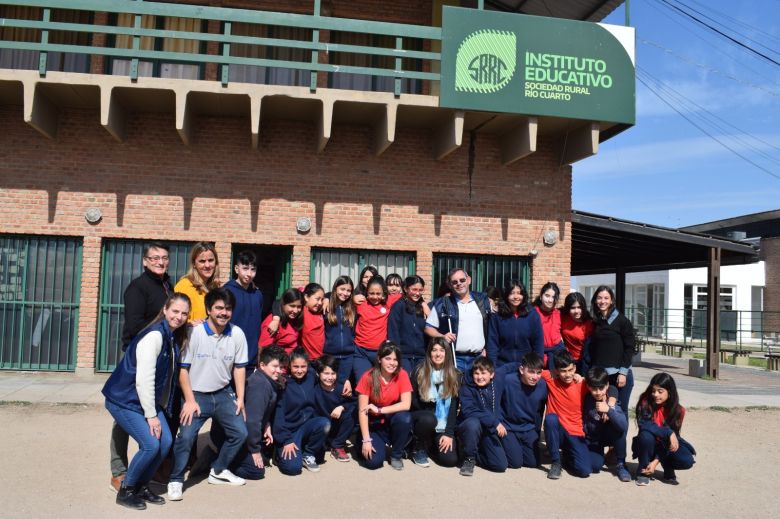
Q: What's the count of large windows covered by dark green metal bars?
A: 4